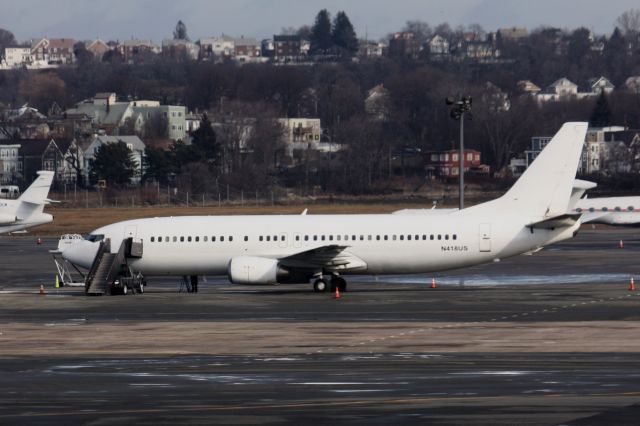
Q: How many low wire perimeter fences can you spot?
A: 1